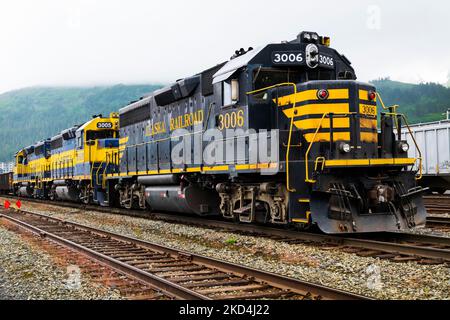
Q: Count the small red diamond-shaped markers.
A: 2